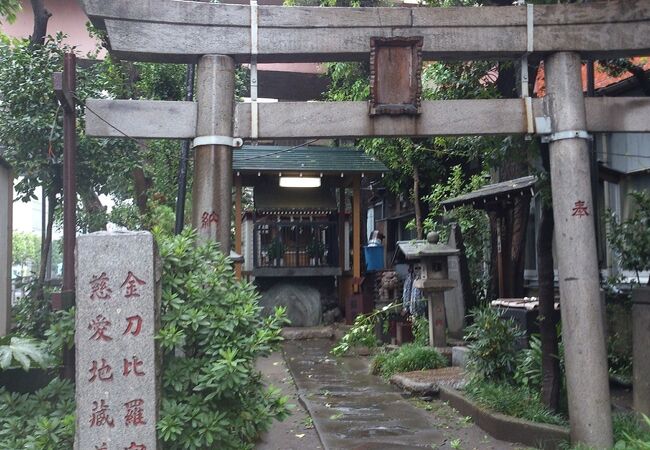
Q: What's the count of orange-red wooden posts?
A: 2